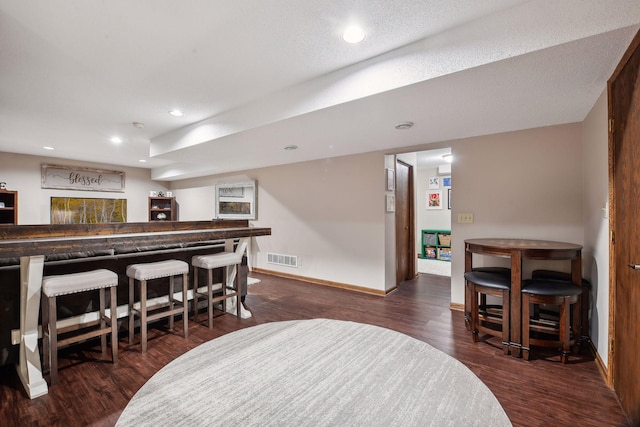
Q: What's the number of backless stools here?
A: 7